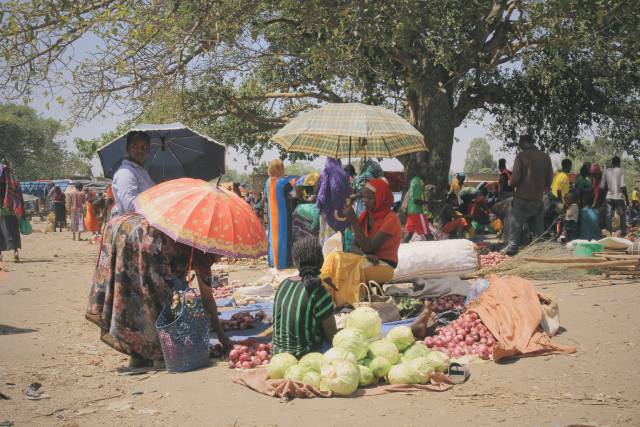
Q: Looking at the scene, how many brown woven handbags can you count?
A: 1